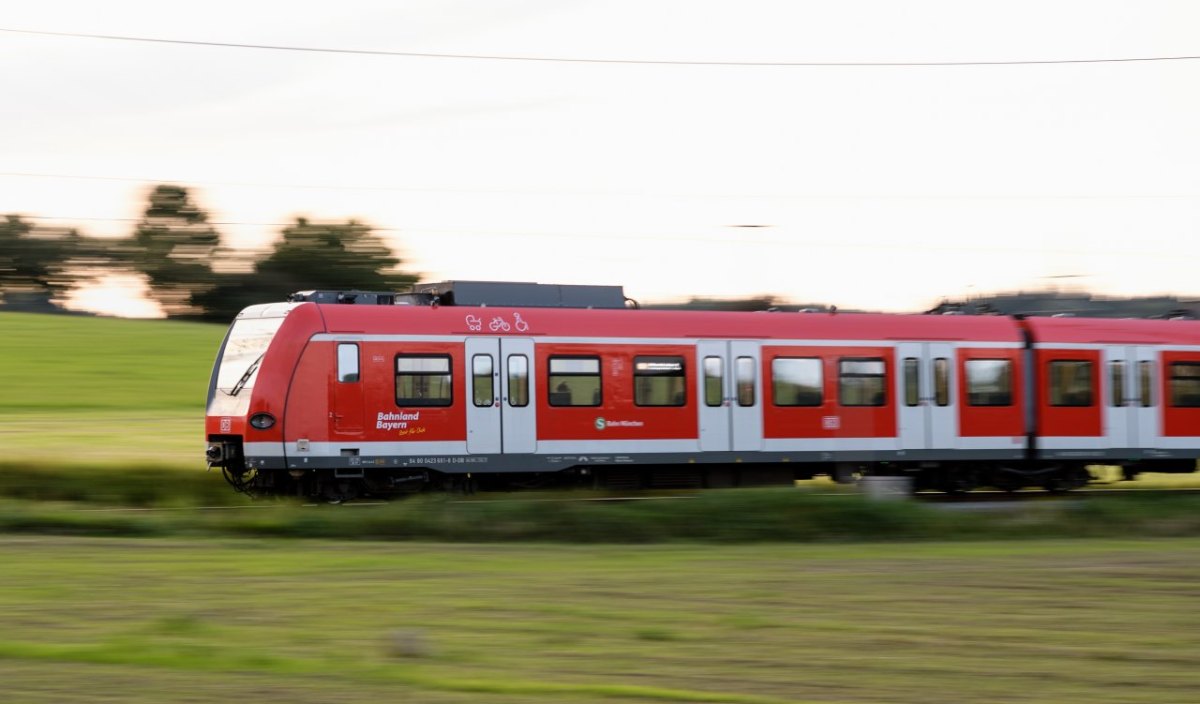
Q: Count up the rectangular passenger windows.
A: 8